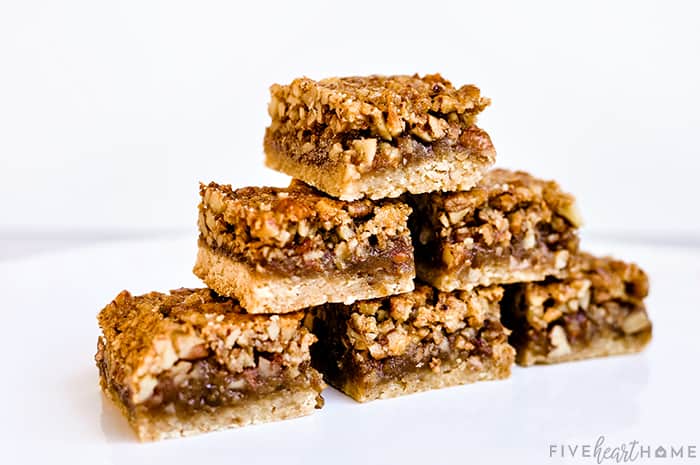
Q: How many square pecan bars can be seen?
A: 6